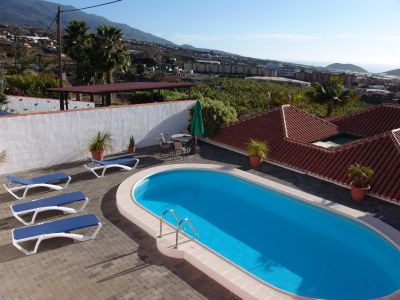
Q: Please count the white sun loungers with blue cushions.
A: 4